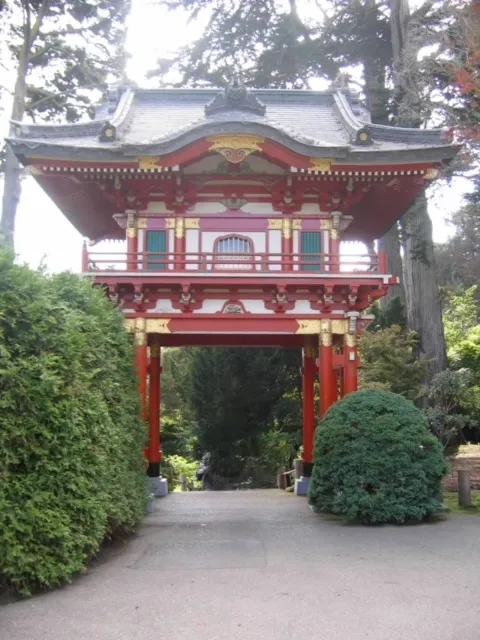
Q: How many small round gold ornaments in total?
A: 2